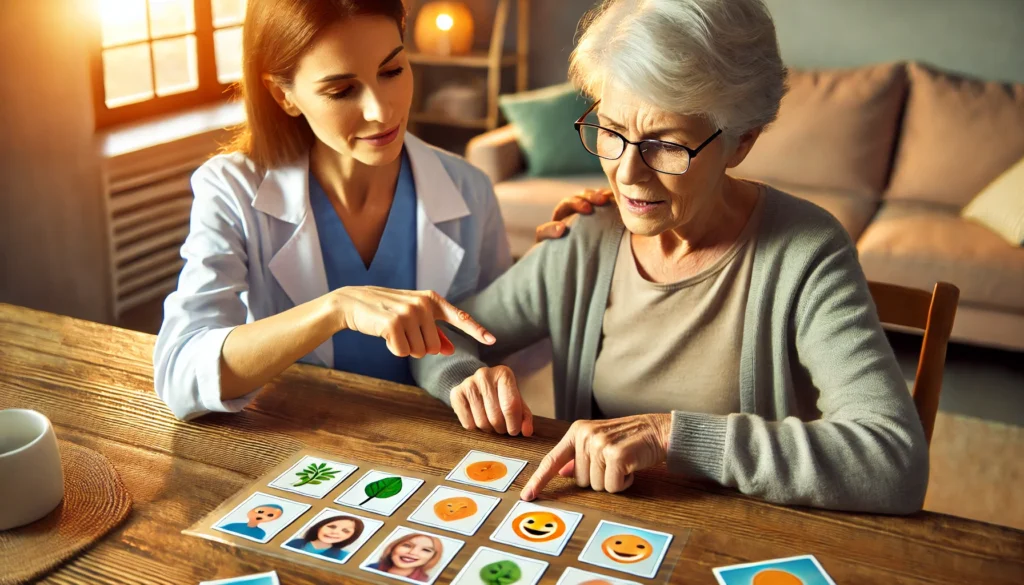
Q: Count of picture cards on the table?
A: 13